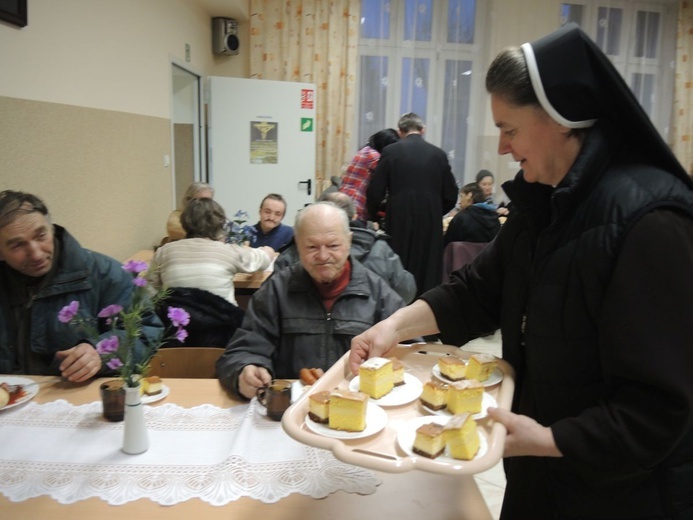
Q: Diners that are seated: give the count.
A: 8